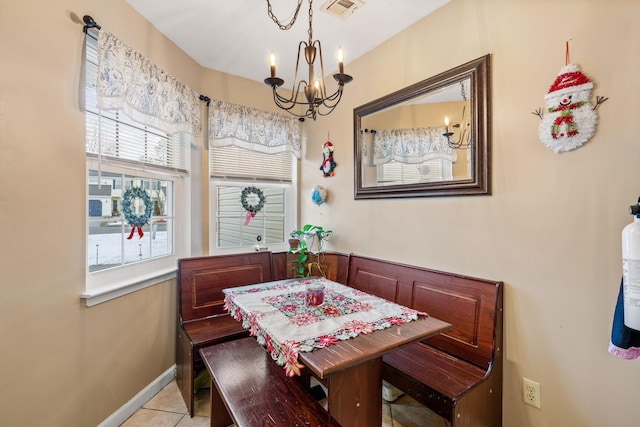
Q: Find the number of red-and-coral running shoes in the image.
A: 0